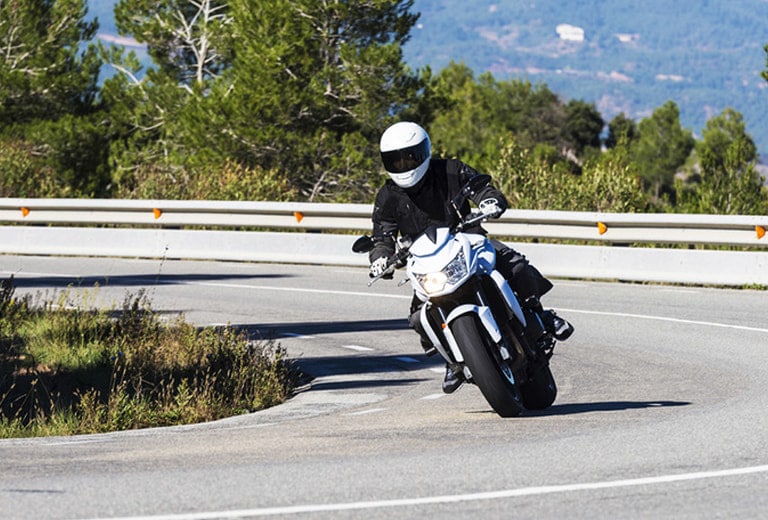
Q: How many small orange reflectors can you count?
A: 5